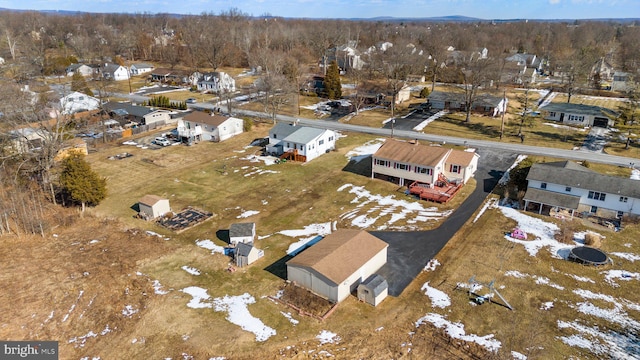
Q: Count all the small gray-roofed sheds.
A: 3